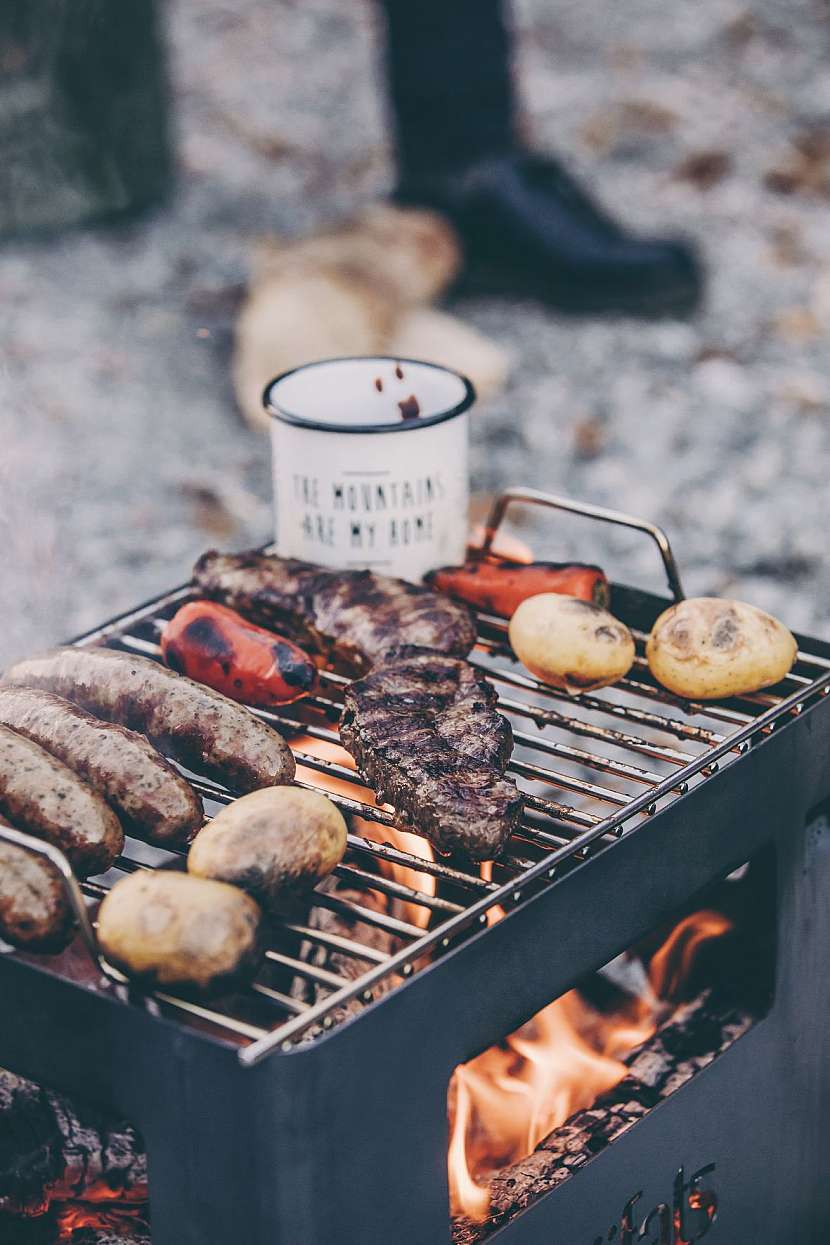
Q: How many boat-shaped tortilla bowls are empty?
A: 0